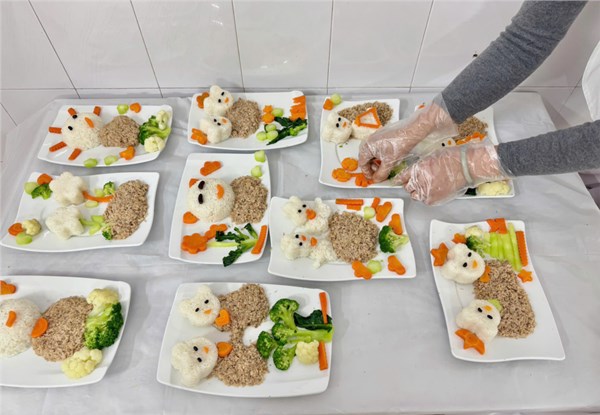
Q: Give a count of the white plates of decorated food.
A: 10